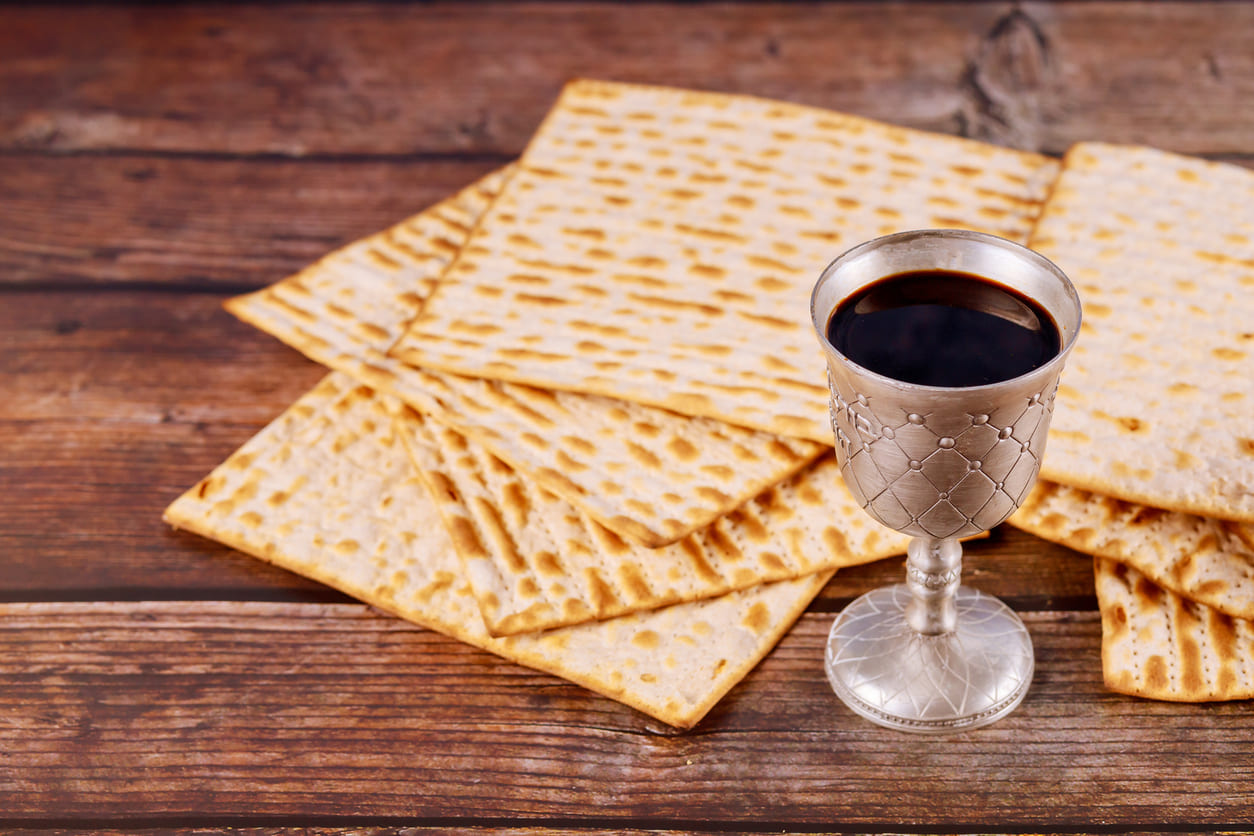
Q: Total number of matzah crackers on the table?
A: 7